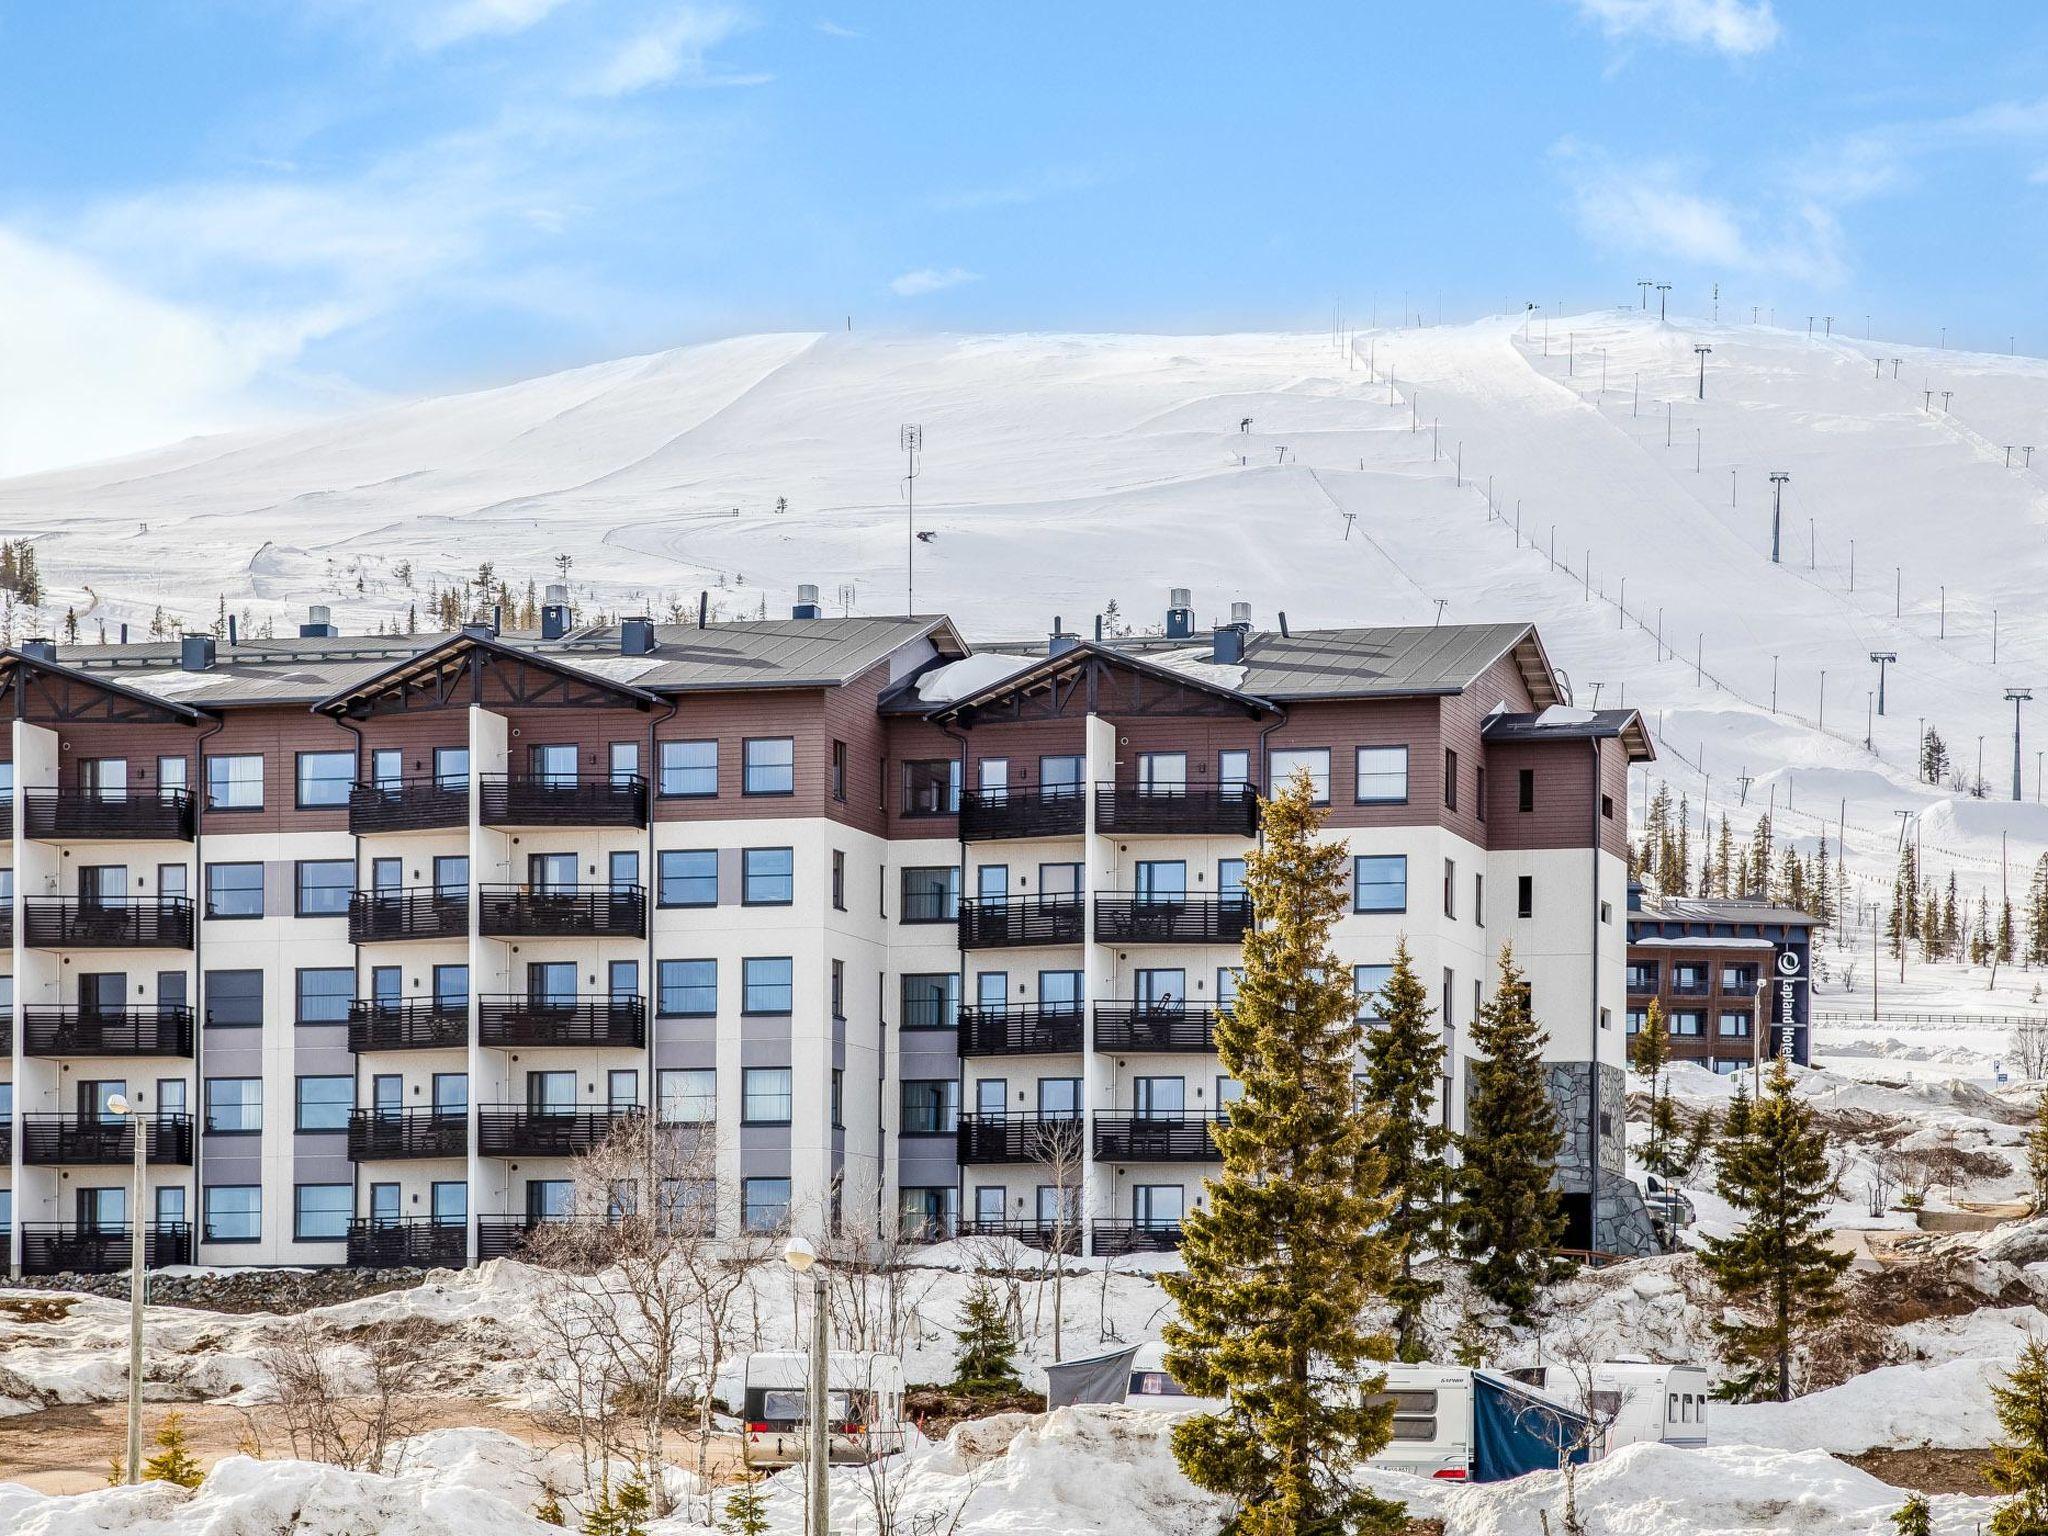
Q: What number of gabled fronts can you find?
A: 3